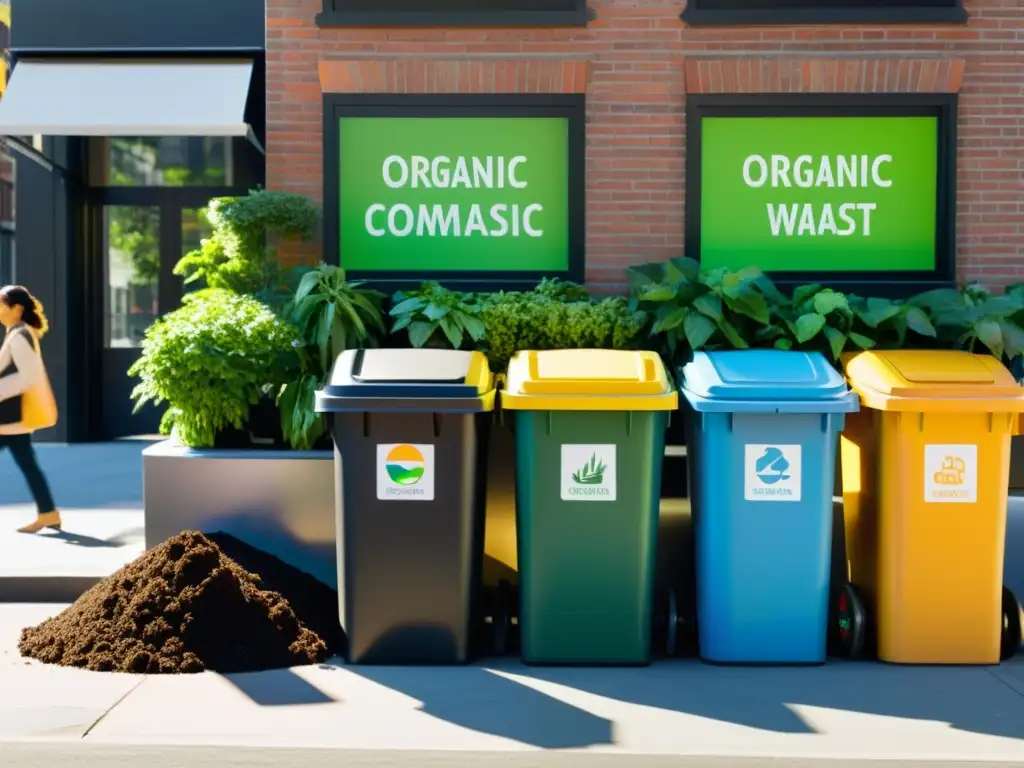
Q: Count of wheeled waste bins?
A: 4